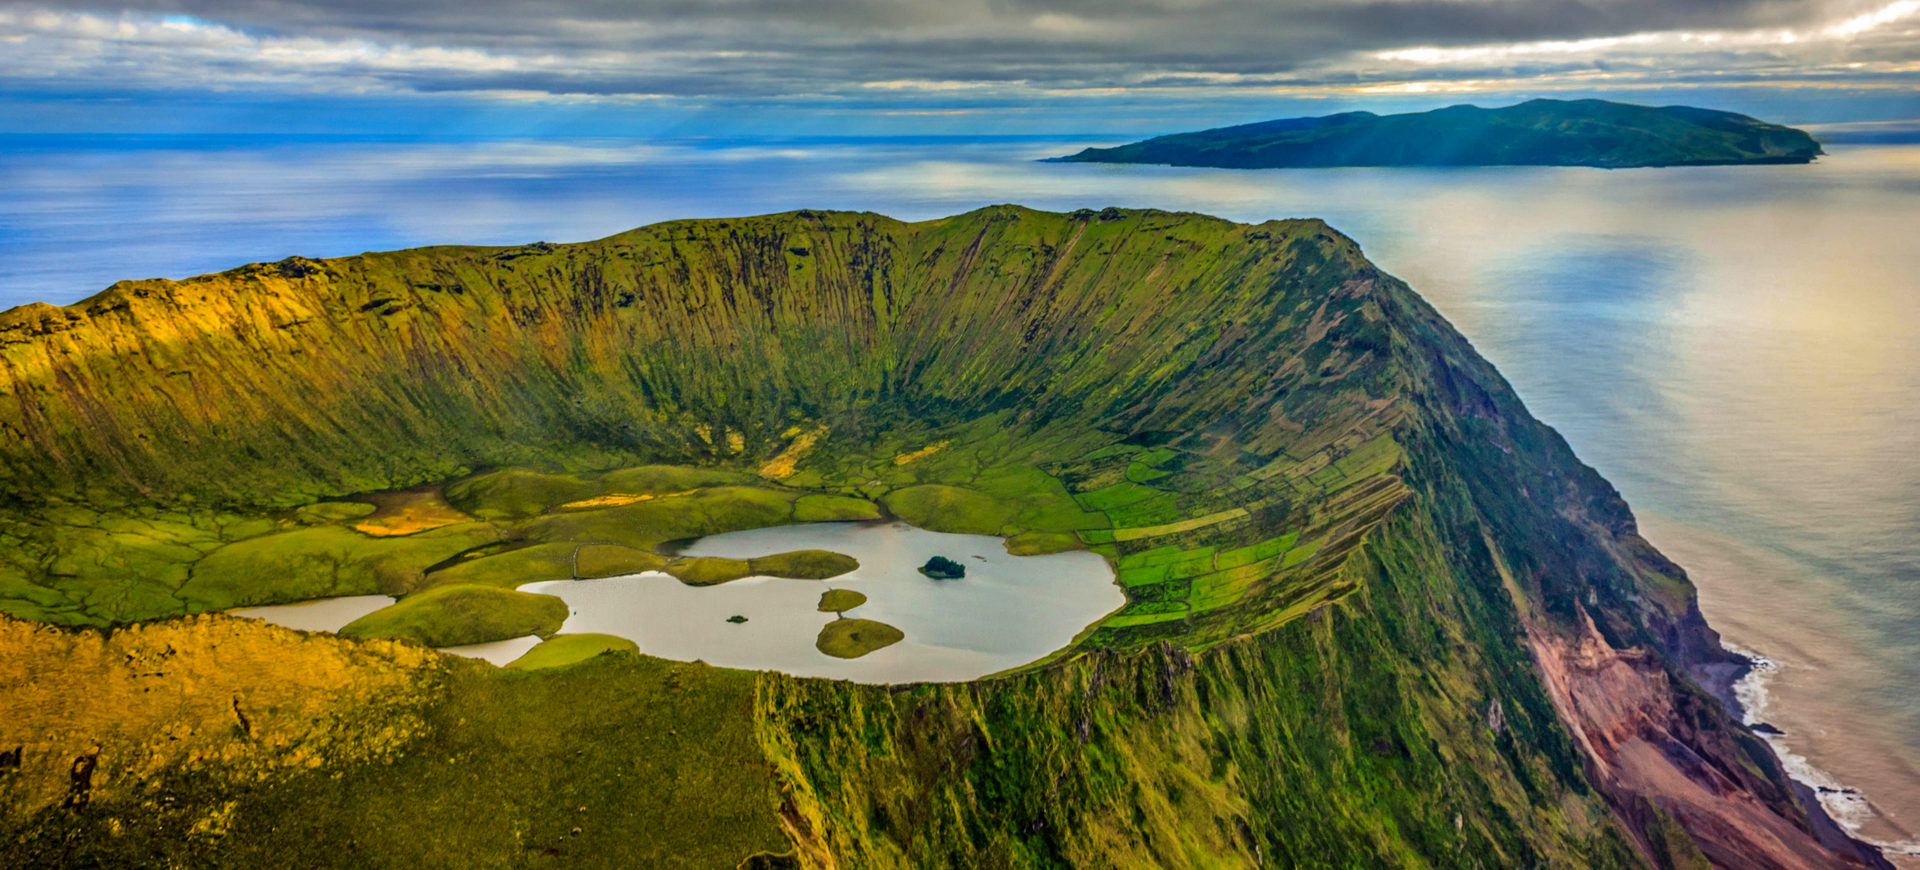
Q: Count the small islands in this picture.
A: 4